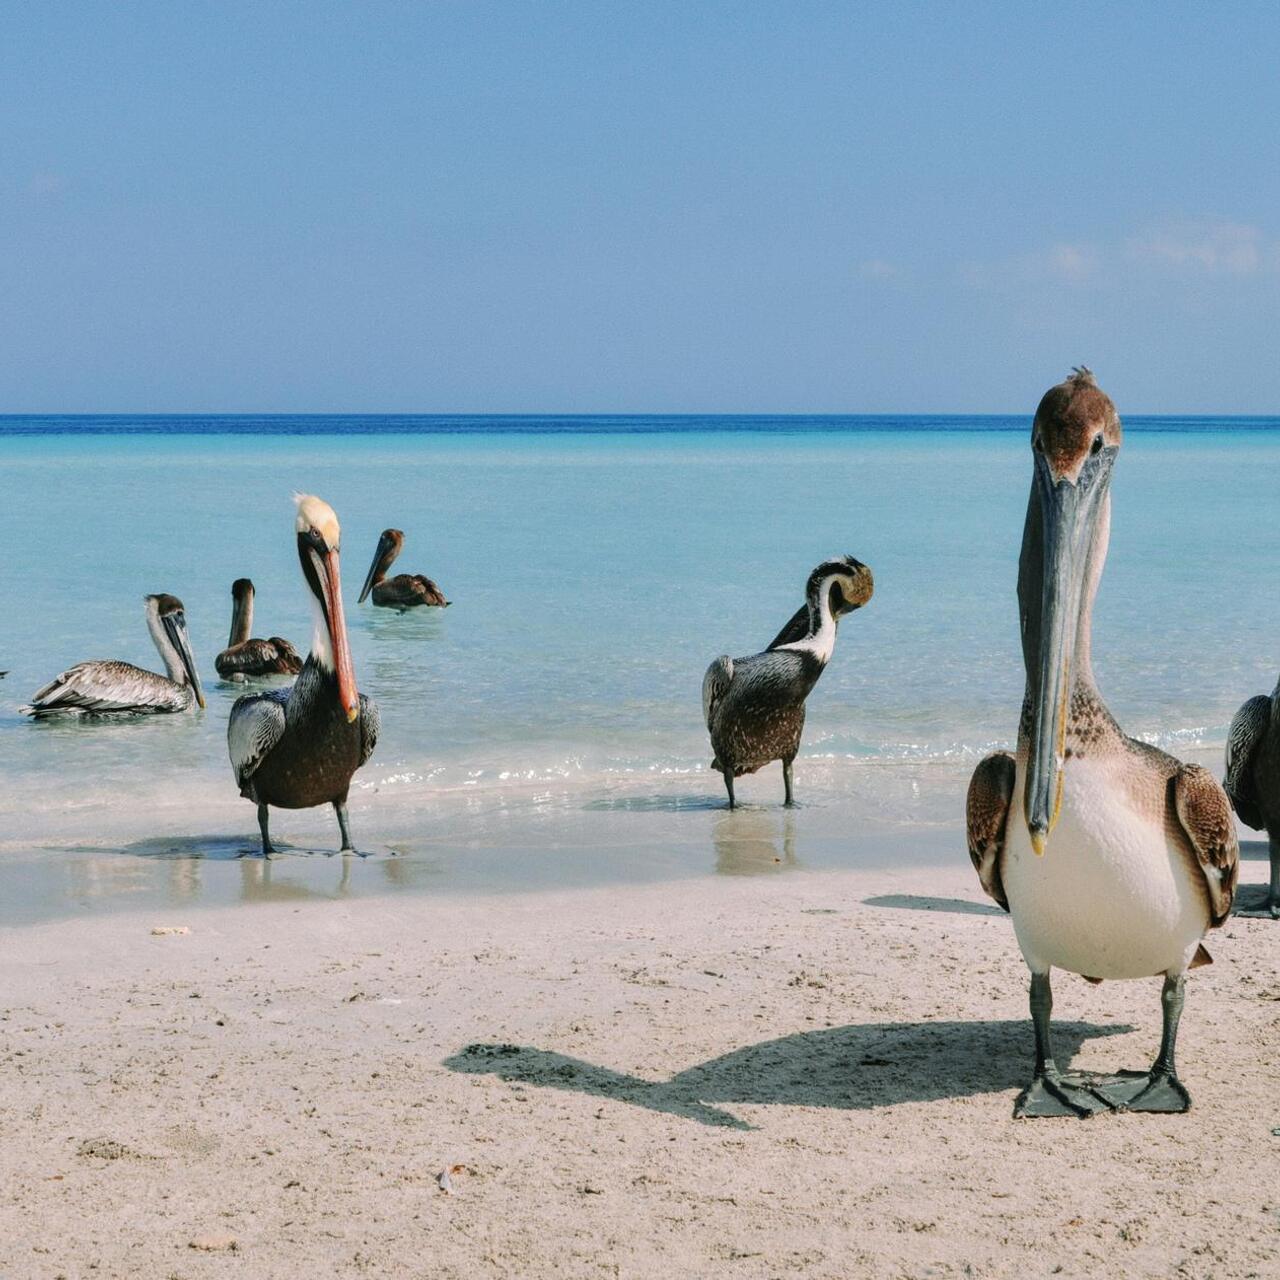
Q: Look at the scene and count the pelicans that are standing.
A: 4